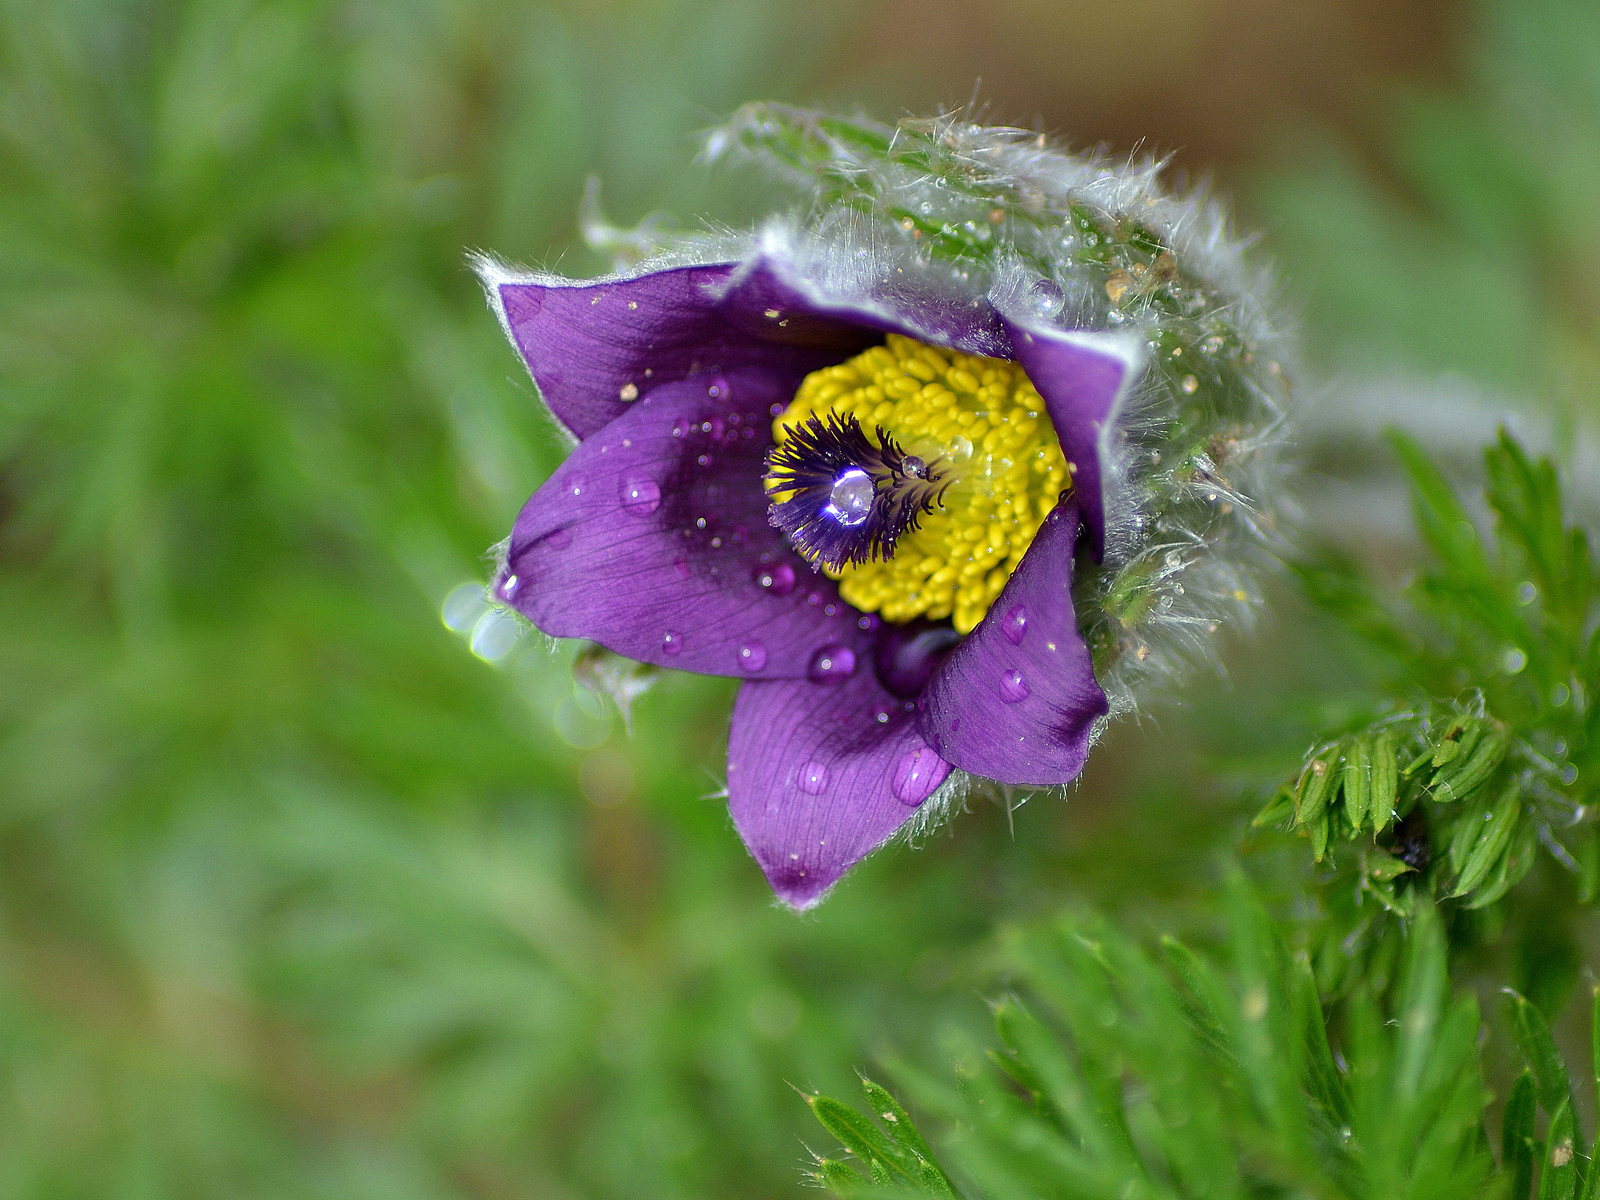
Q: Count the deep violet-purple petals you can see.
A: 6